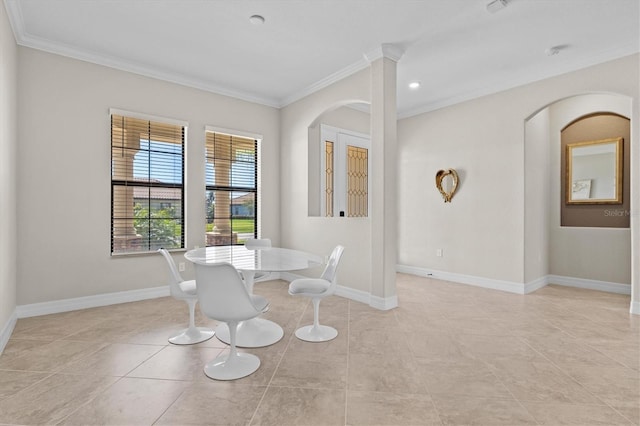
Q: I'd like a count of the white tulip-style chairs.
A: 4